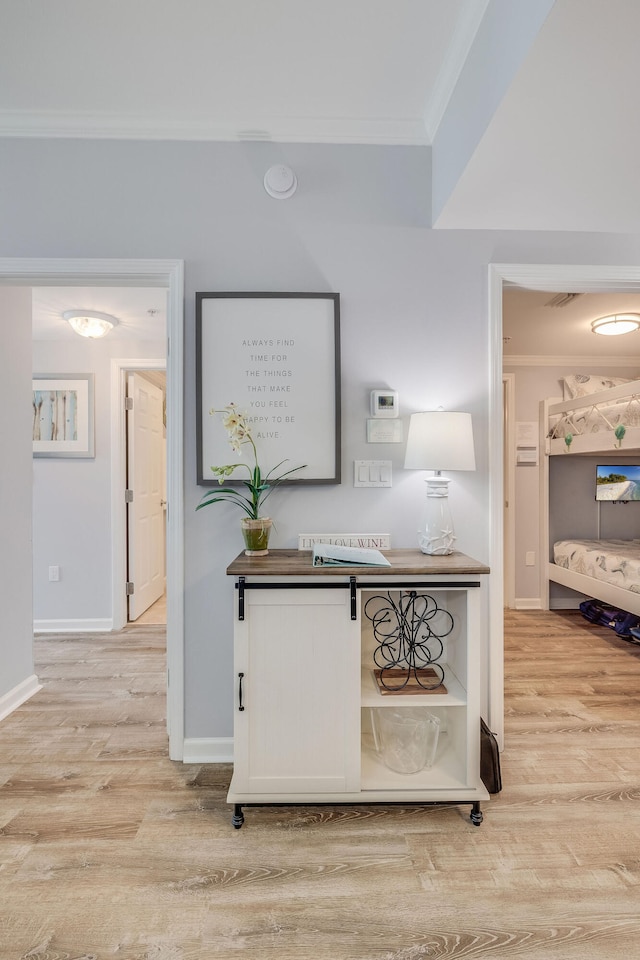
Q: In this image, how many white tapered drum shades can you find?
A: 1